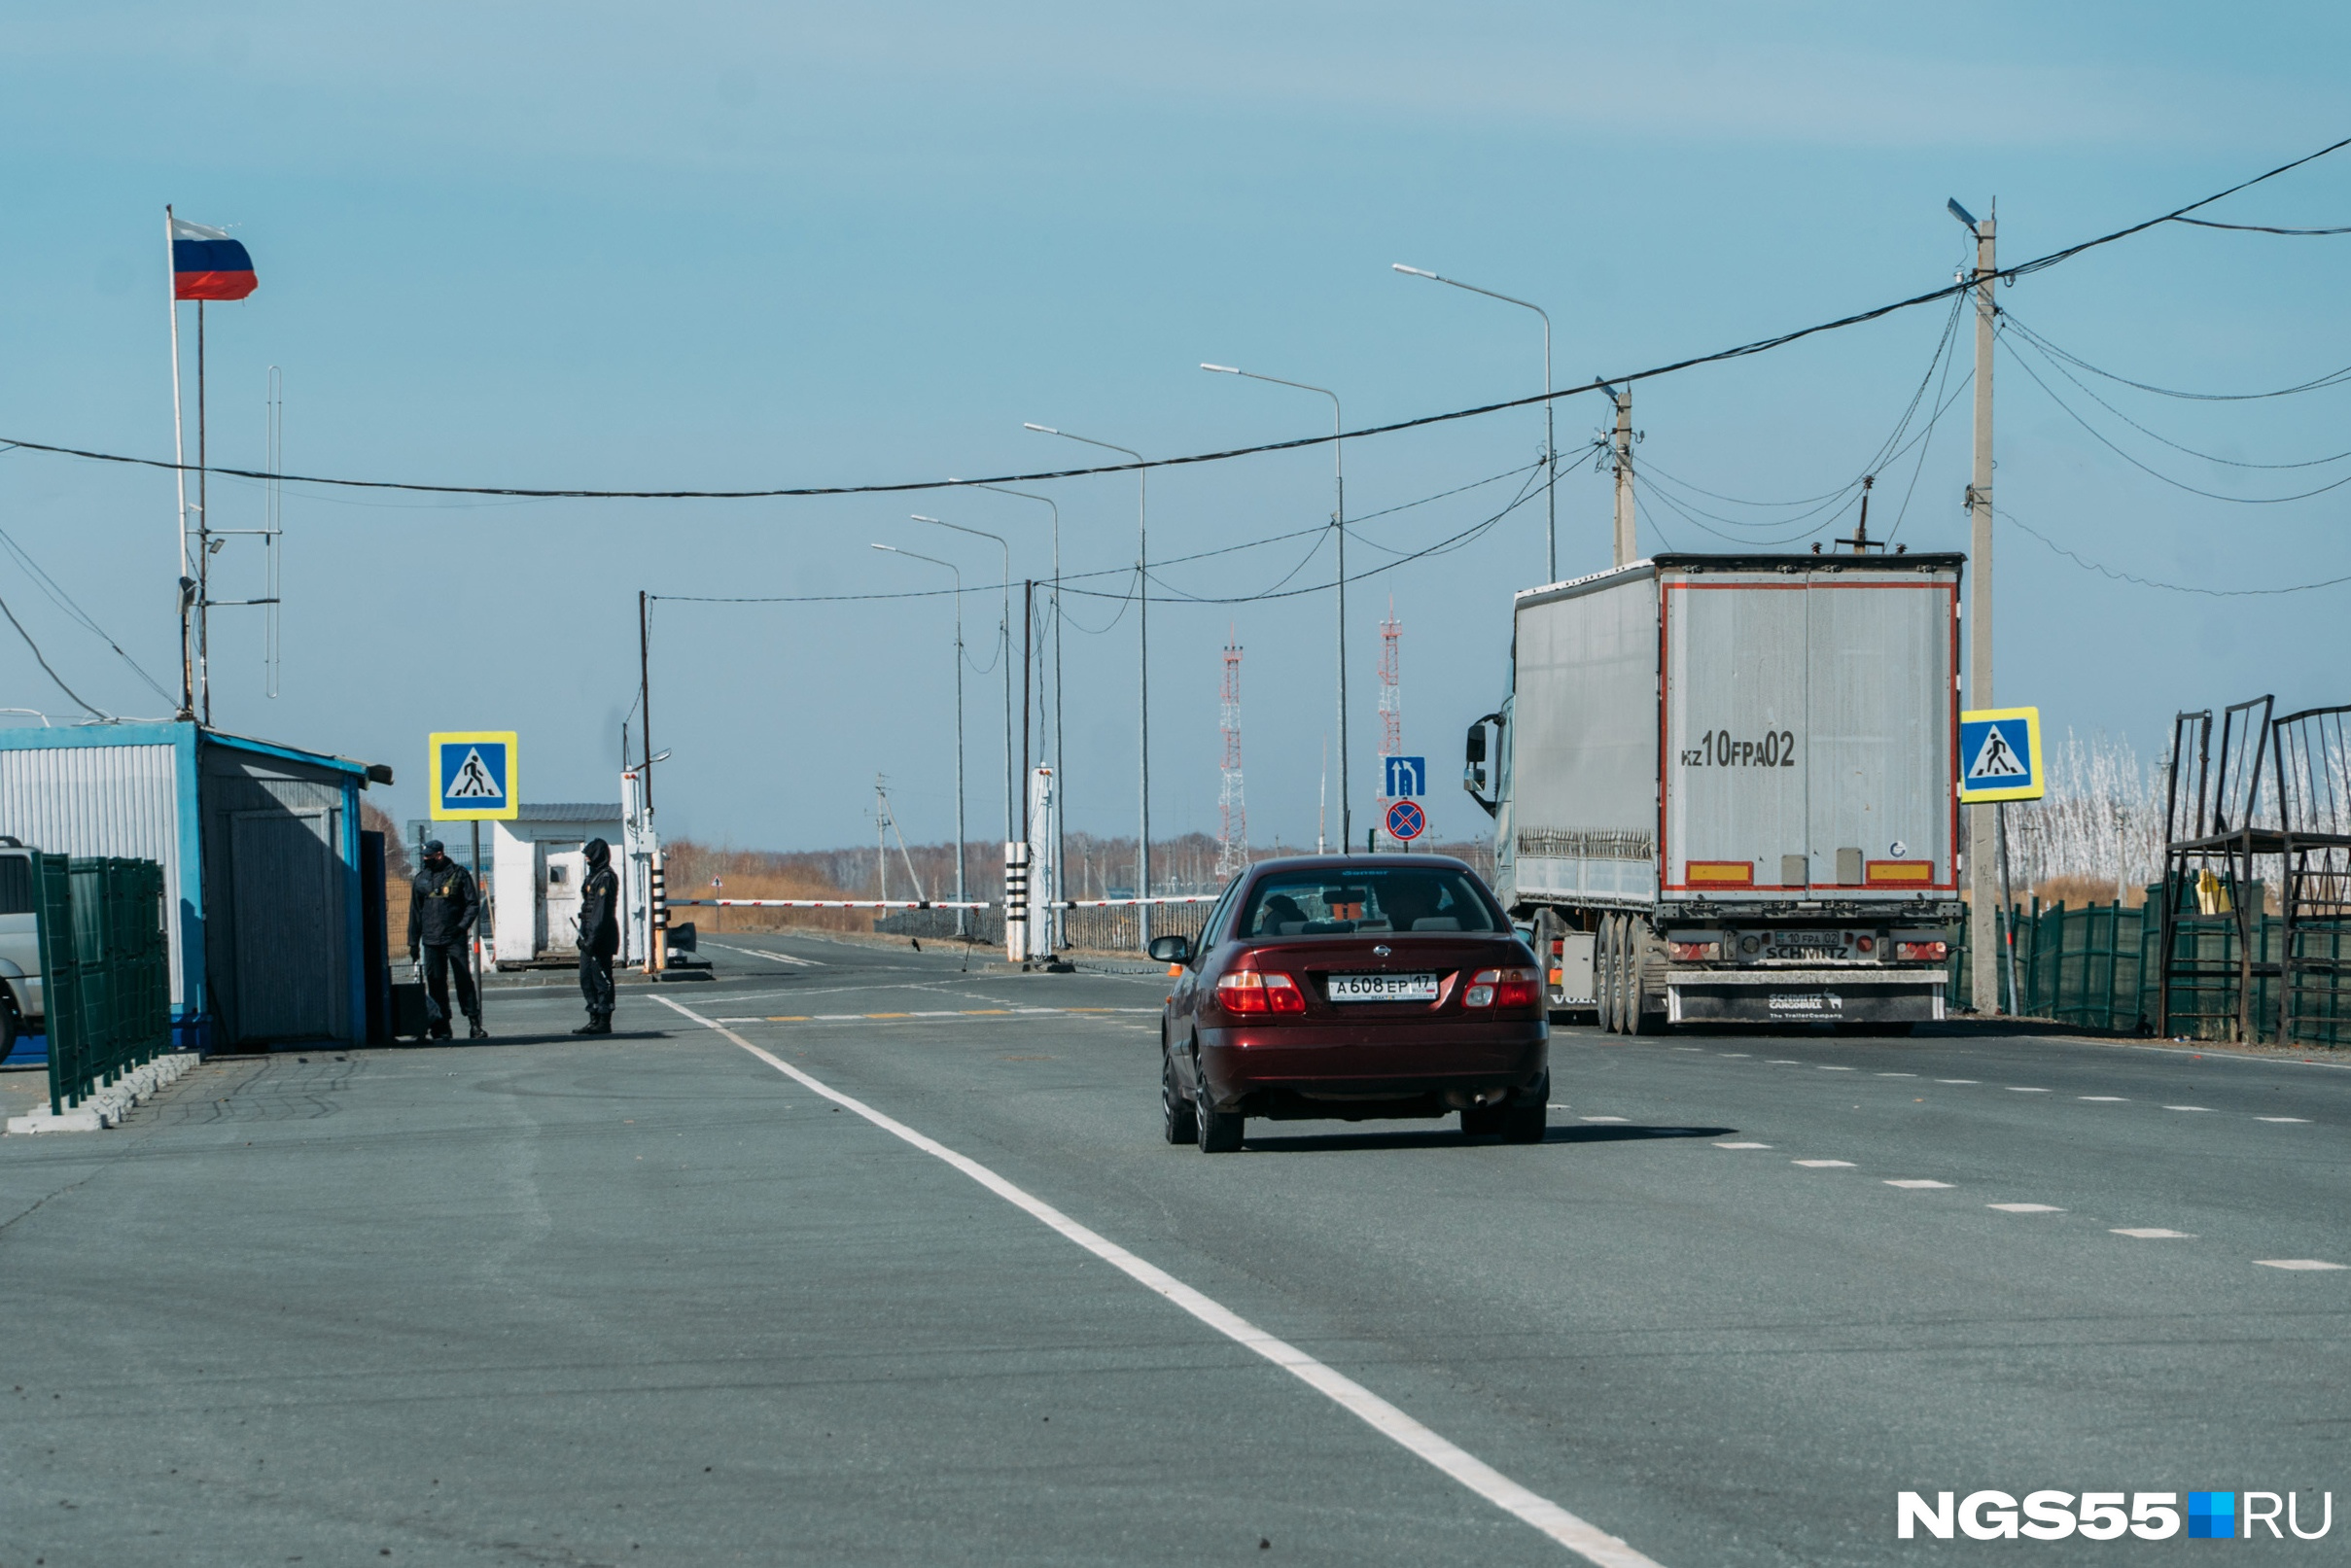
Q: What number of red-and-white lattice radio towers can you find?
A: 2